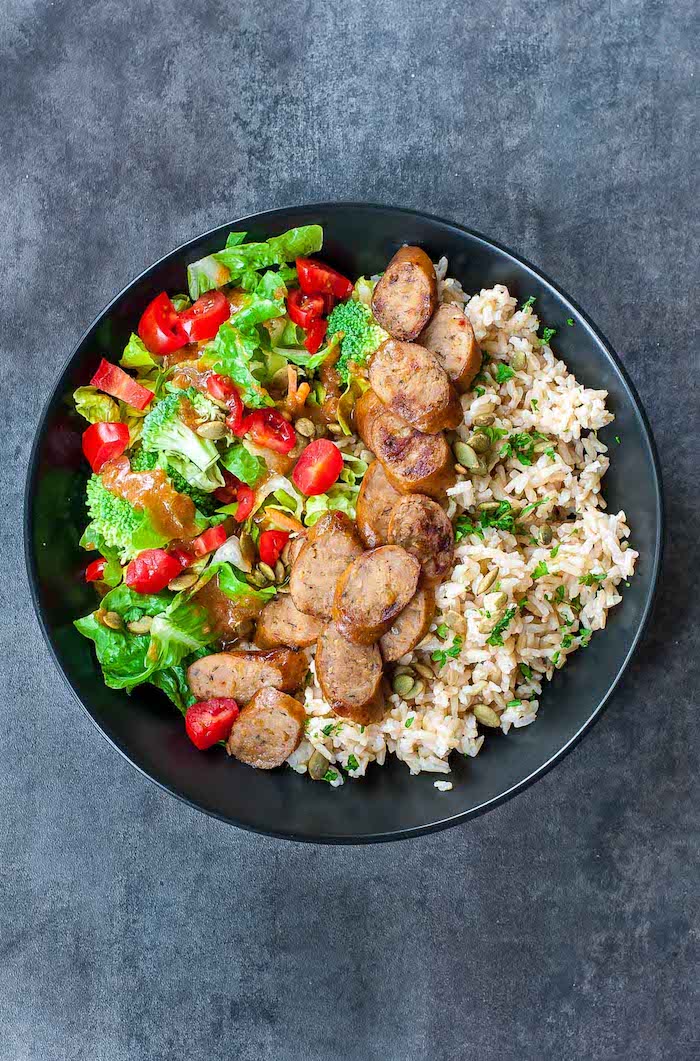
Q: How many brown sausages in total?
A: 14